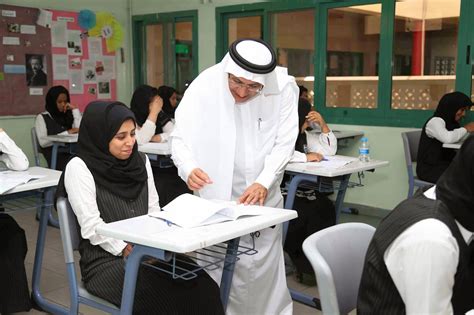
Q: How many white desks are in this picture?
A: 7